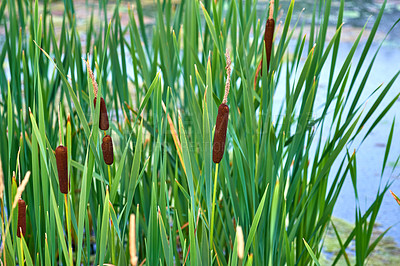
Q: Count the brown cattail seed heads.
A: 6